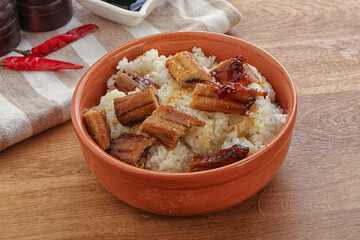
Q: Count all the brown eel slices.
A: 9